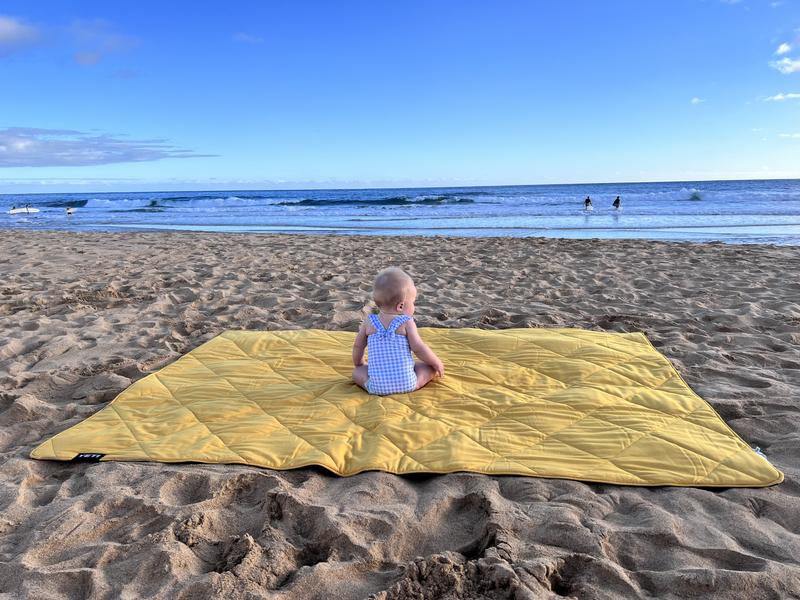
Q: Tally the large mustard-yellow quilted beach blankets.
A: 1